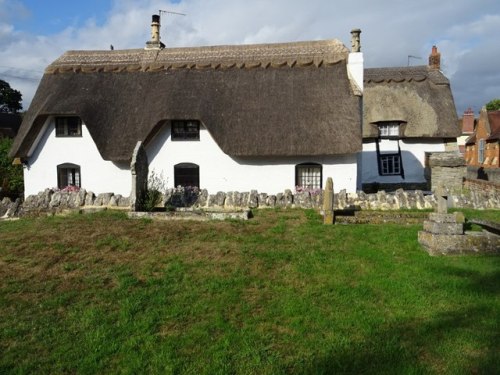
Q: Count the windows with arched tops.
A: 3